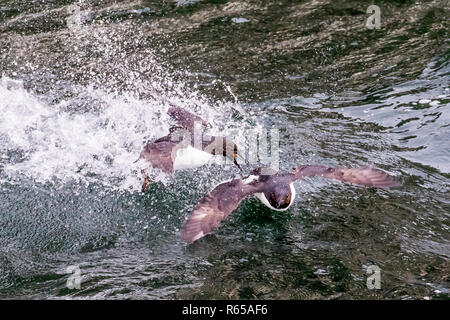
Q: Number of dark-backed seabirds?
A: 2